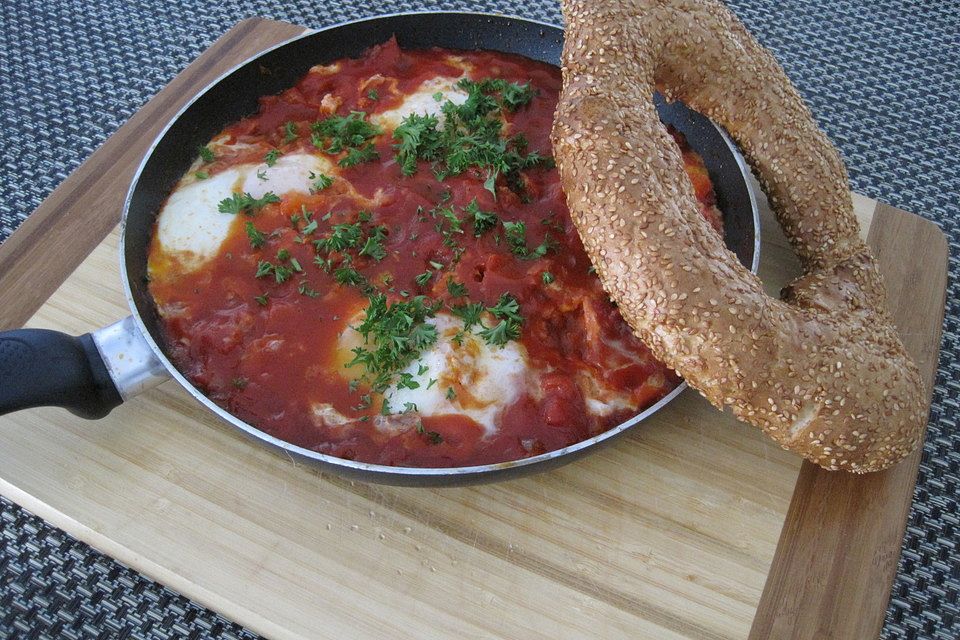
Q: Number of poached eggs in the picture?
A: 3